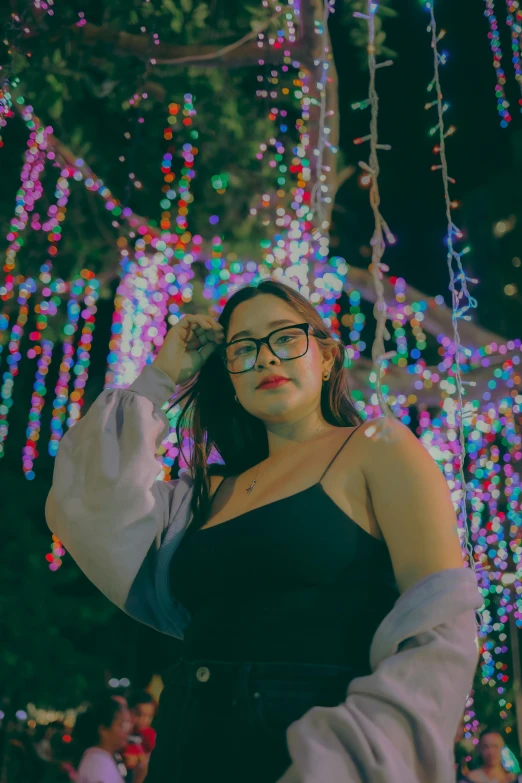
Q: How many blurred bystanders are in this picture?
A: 3